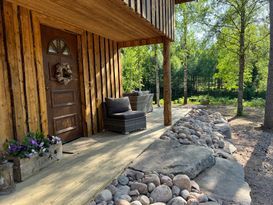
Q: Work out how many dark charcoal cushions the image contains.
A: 2